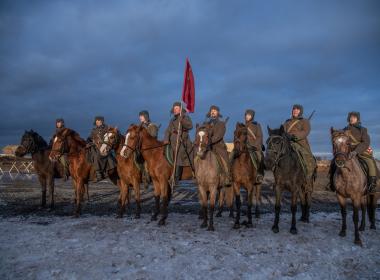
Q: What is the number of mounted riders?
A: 8